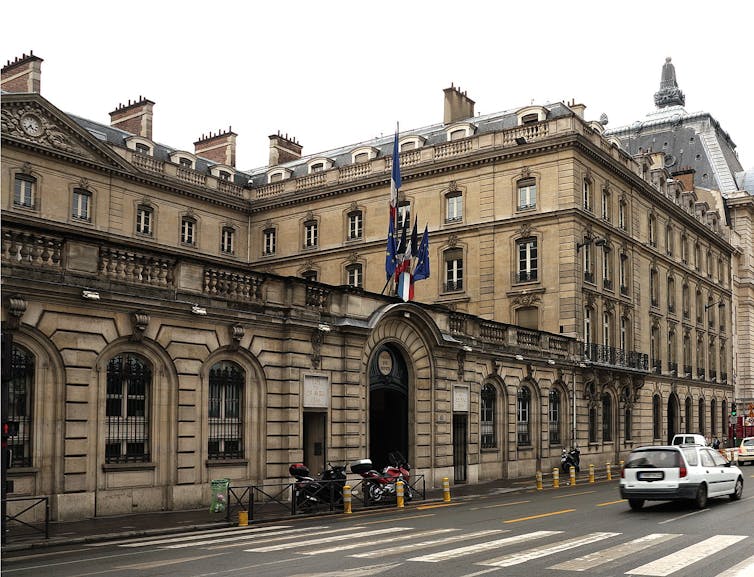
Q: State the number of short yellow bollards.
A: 10